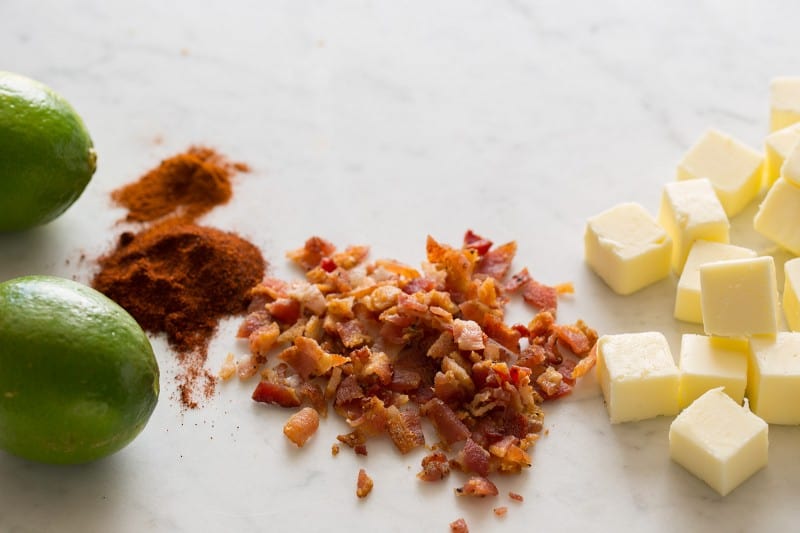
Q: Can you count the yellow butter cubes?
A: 14